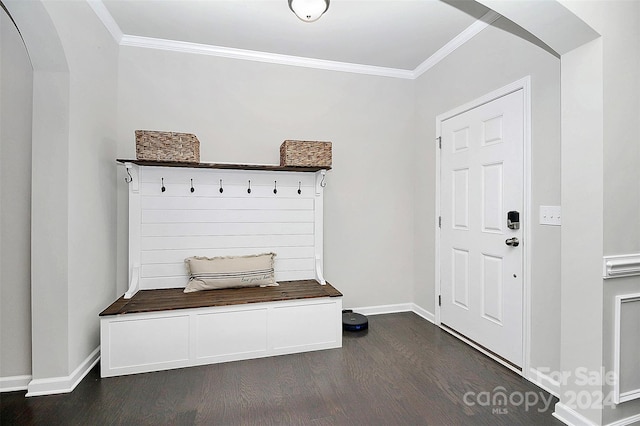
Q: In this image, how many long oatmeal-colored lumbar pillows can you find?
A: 1